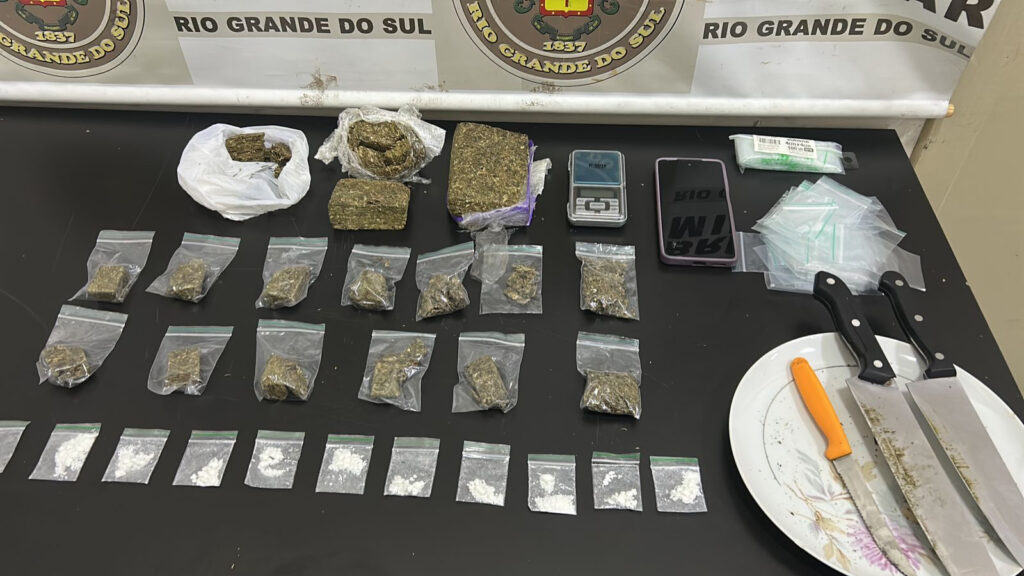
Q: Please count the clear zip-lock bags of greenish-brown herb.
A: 13